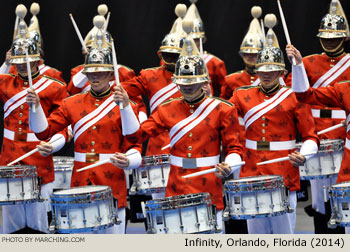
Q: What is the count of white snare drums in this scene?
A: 8